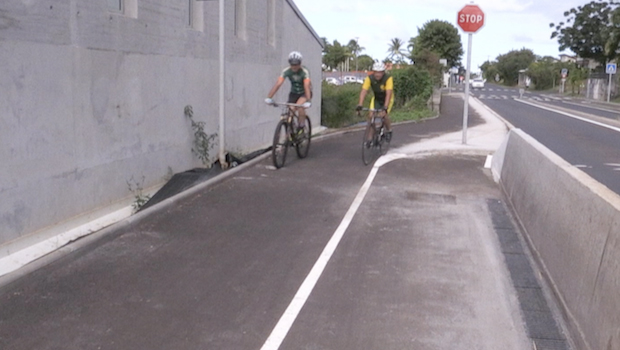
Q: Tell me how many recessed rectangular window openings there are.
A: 4